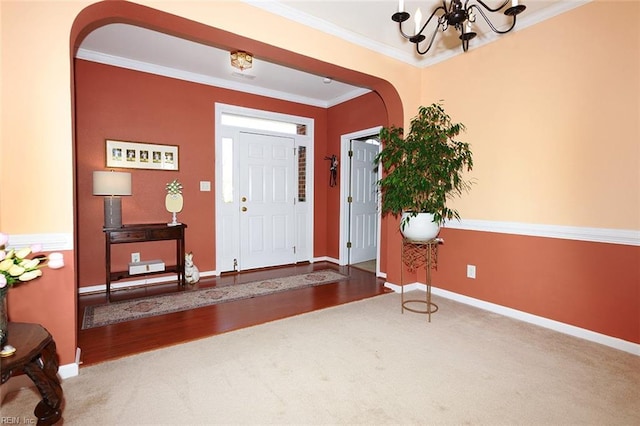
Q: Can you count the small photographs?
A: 5